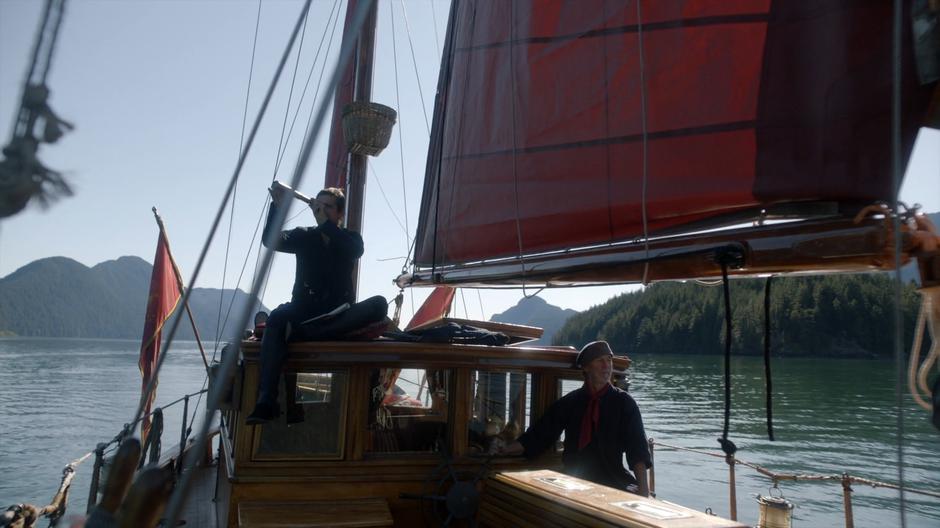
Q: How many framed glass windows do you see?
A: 4